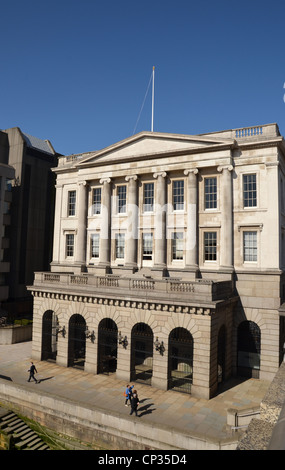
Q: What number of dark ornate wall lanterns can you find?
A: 4